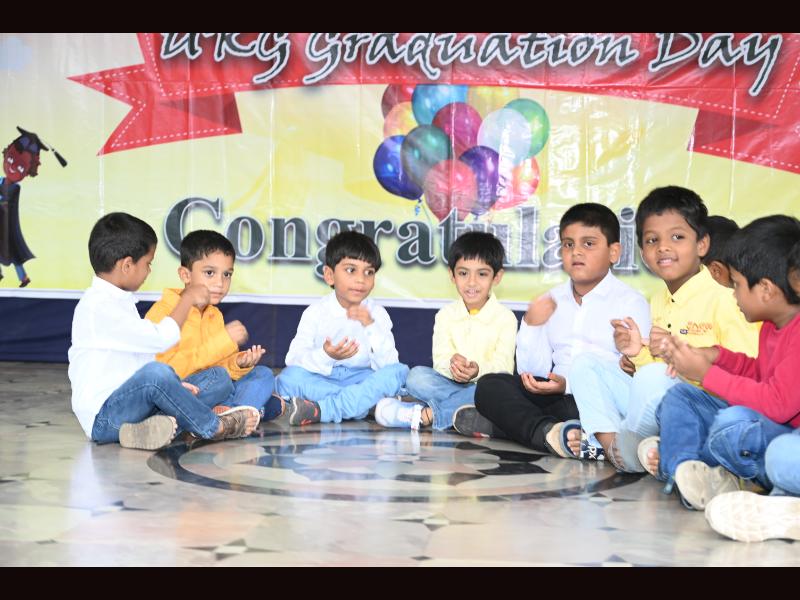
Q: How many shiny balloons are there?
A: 12